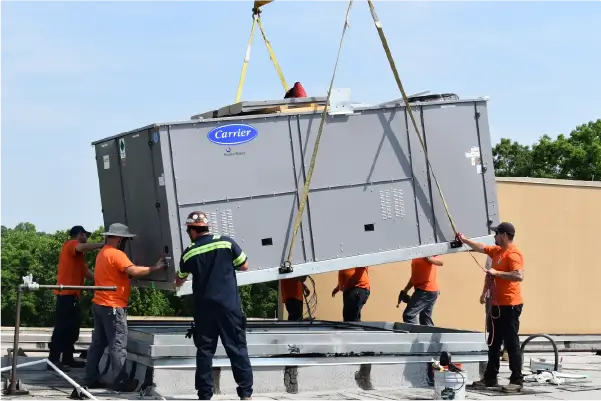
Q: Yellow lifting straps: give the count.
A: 4